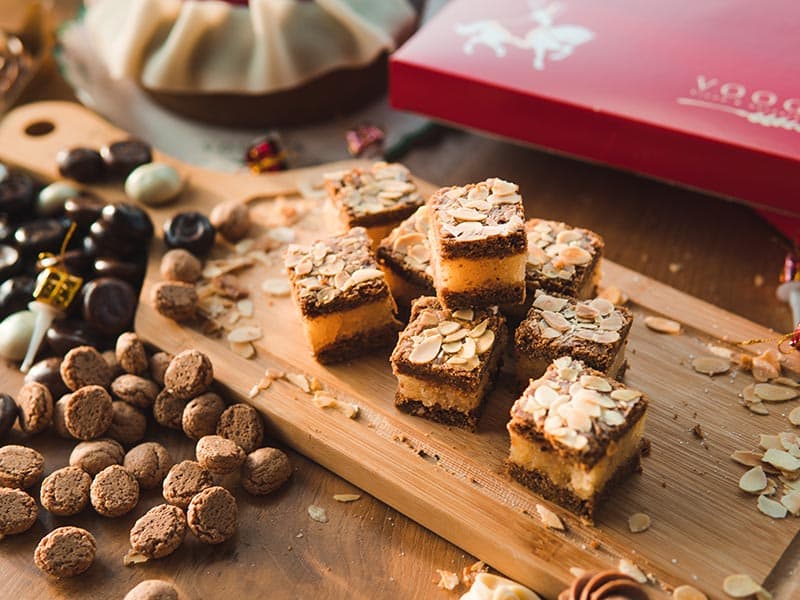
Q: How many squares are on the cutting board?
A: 8